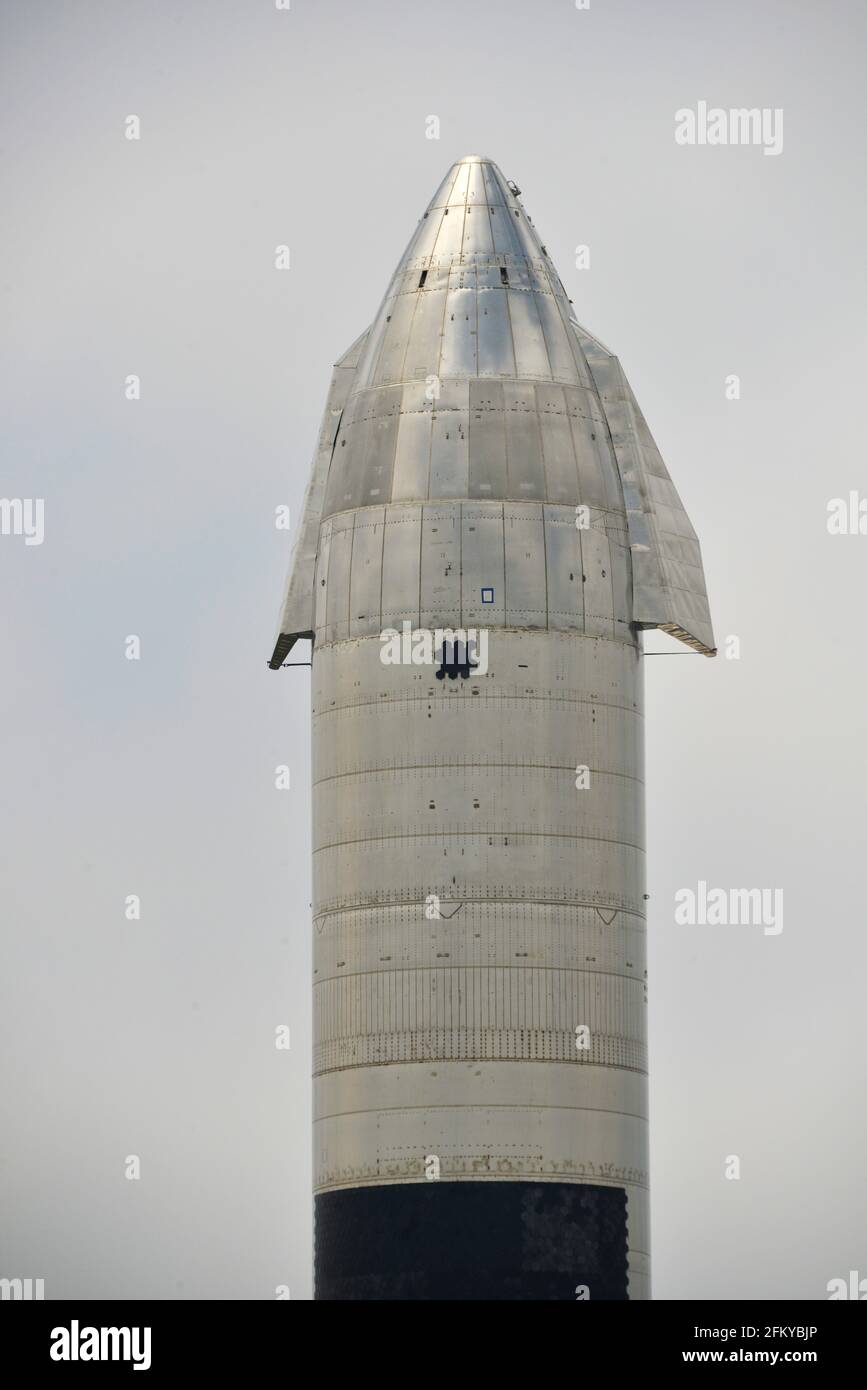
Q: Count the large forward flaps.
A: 2